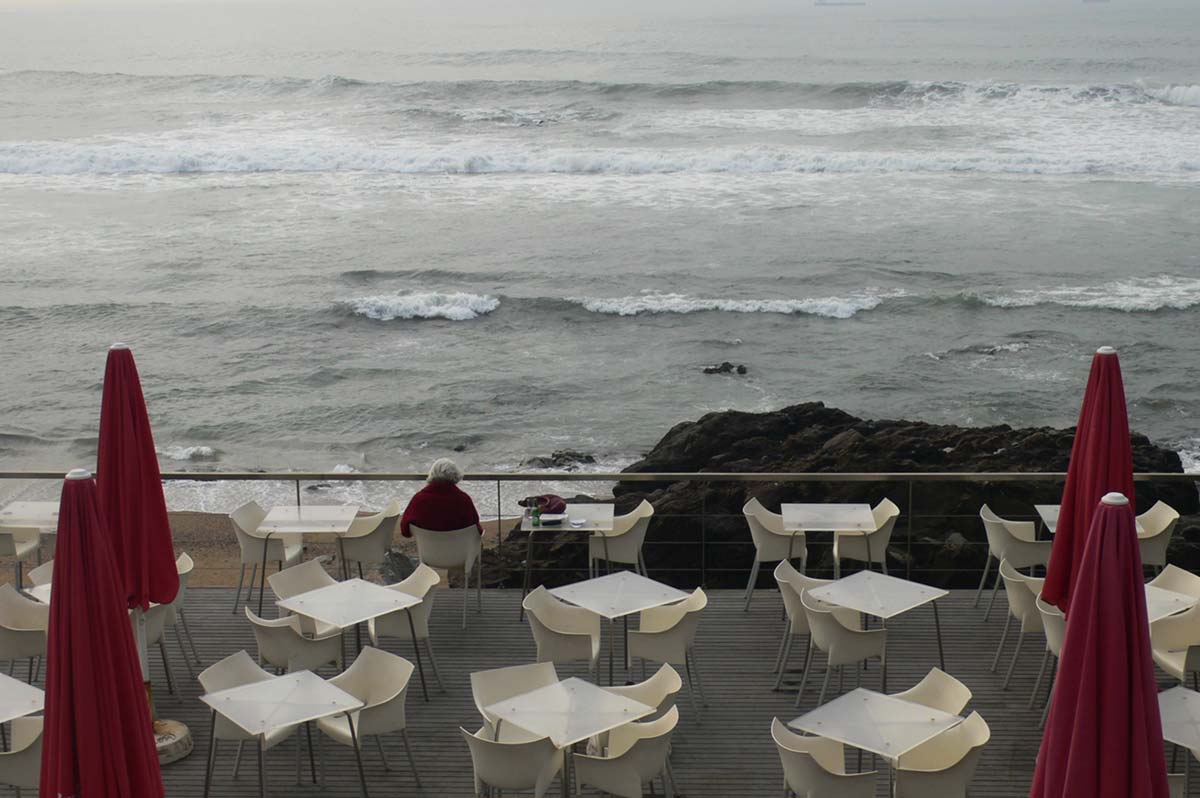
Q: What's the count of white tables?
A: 15